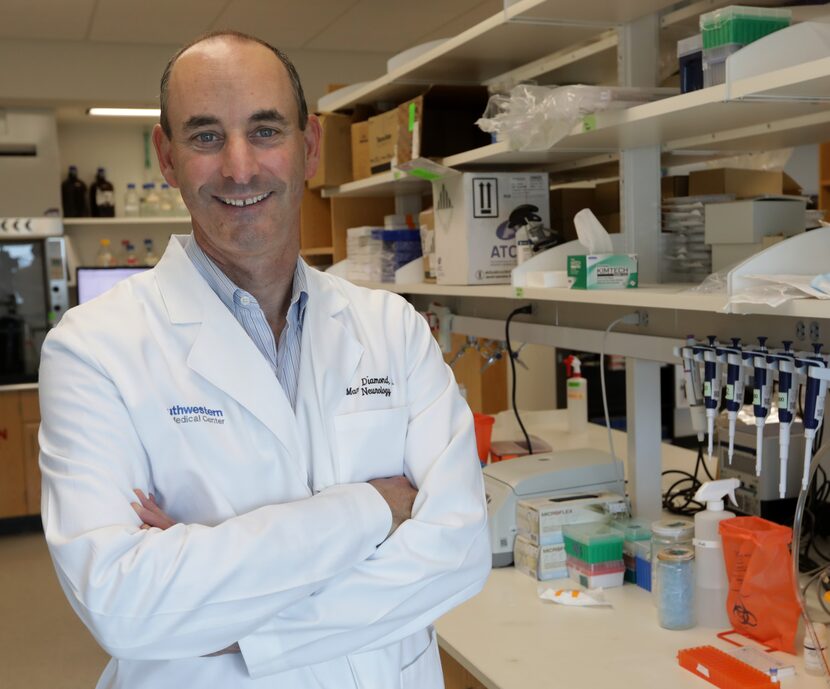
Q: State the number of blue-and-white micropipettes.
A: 5